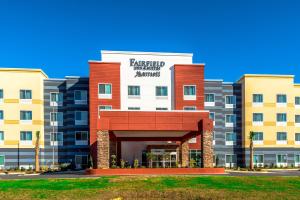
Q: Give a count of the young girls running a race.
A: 0